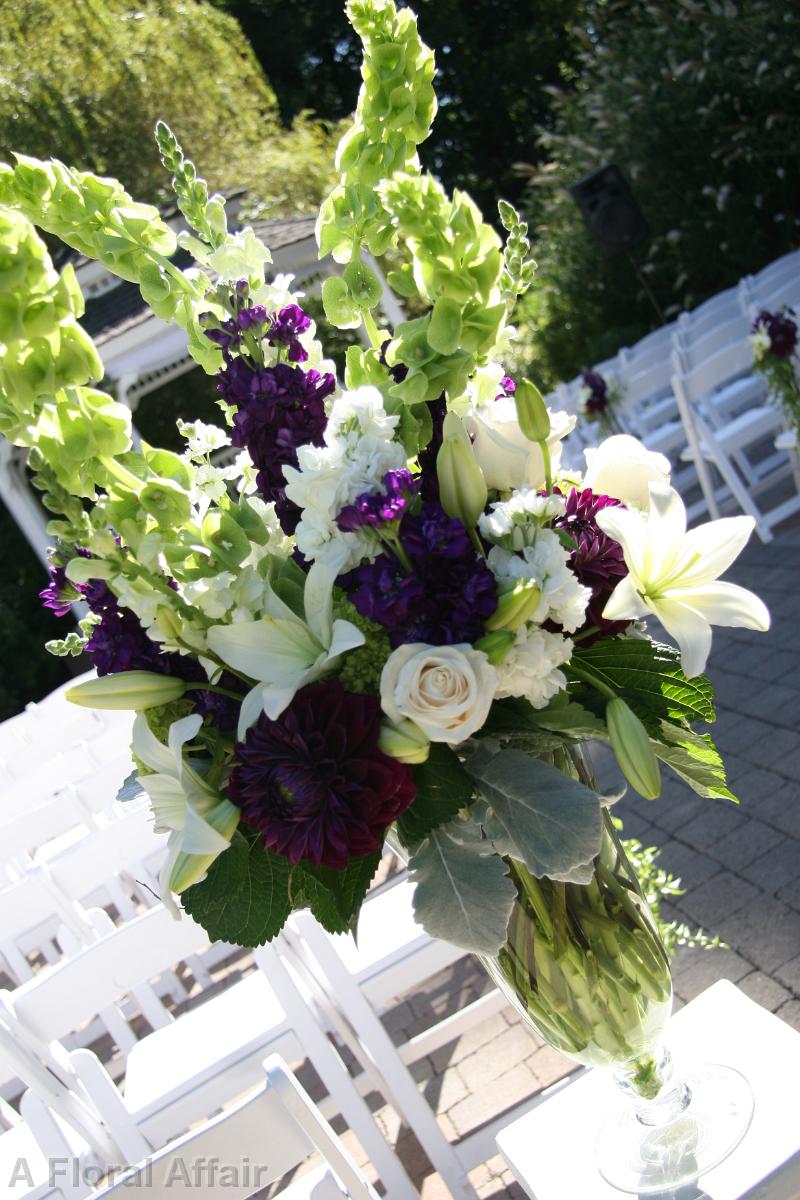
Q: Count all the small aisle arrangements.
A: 2